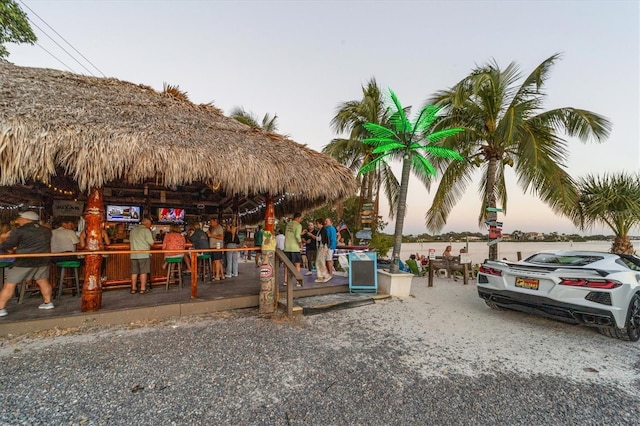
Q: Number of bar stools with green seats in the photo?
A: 4